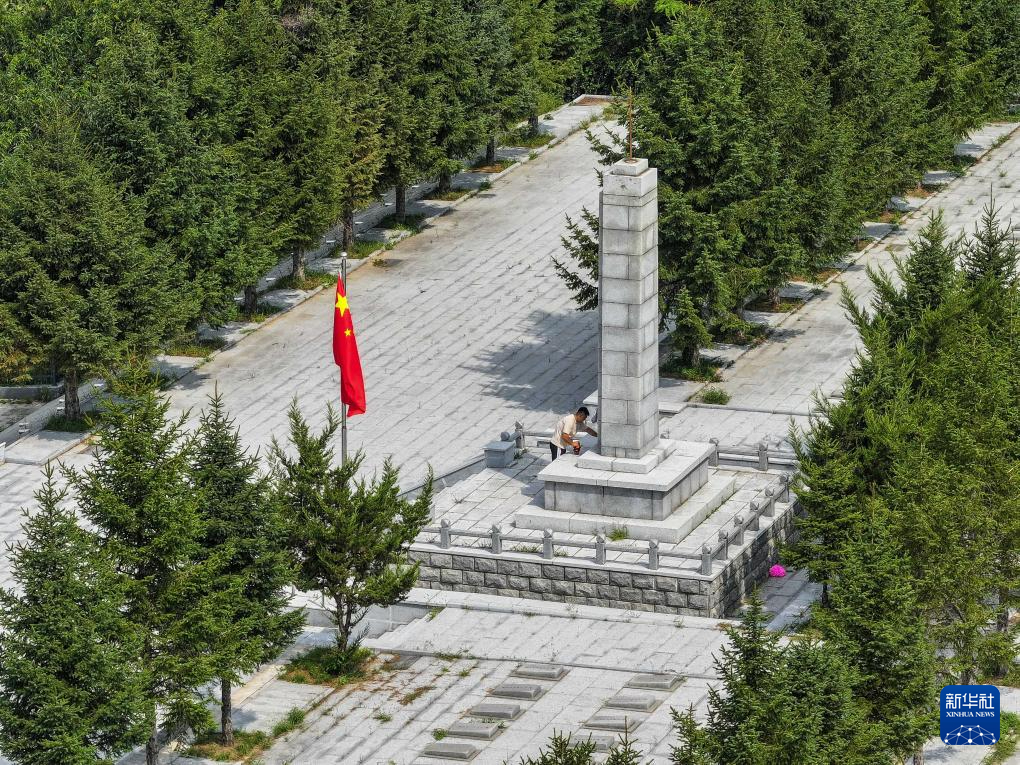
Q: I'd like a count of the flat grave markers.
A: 9